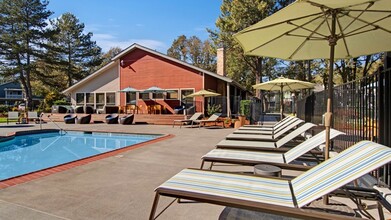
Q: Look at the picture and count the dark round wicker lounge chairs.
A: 4